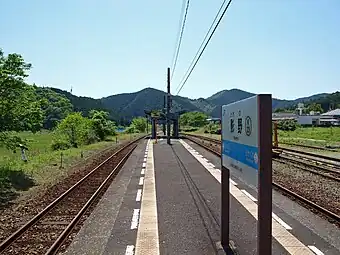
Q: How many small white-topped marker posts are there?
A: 1